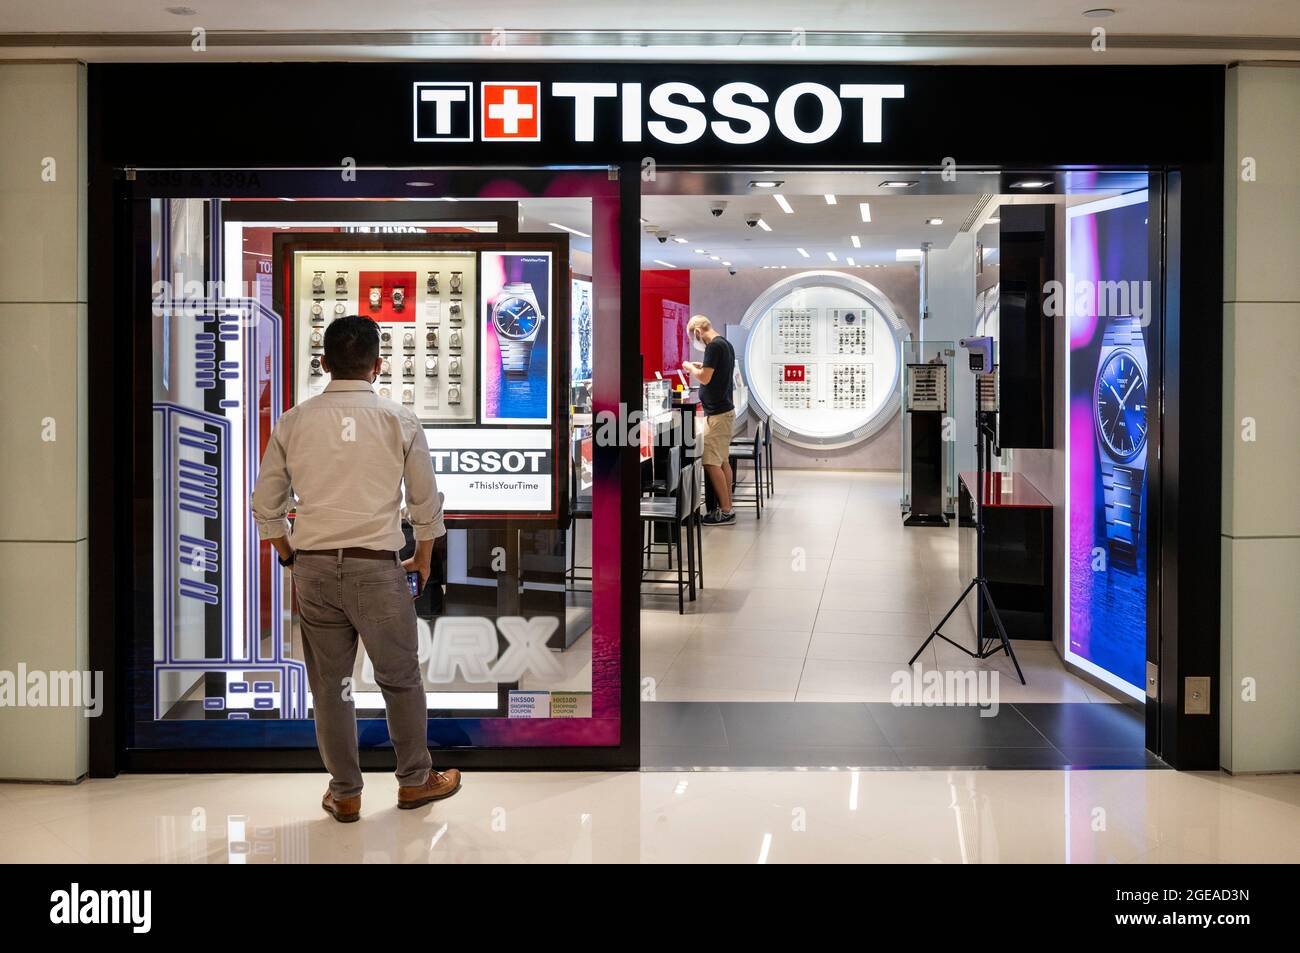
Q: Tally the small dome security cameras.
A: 4